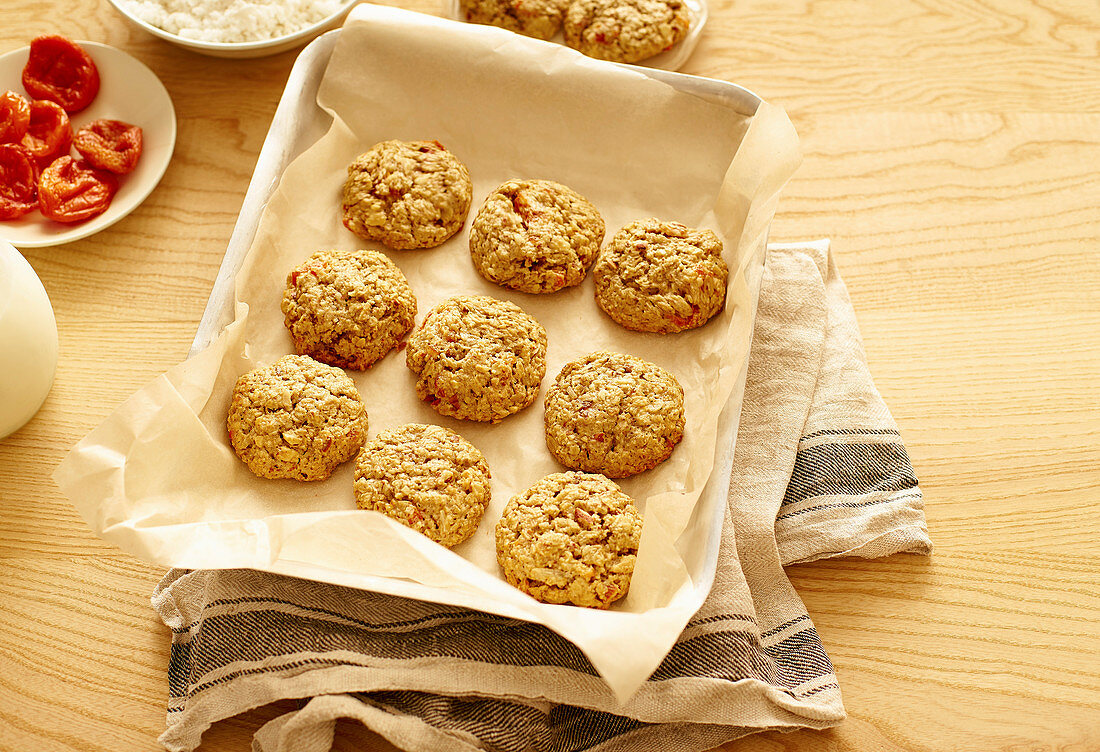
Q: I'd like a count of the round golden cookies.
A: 11